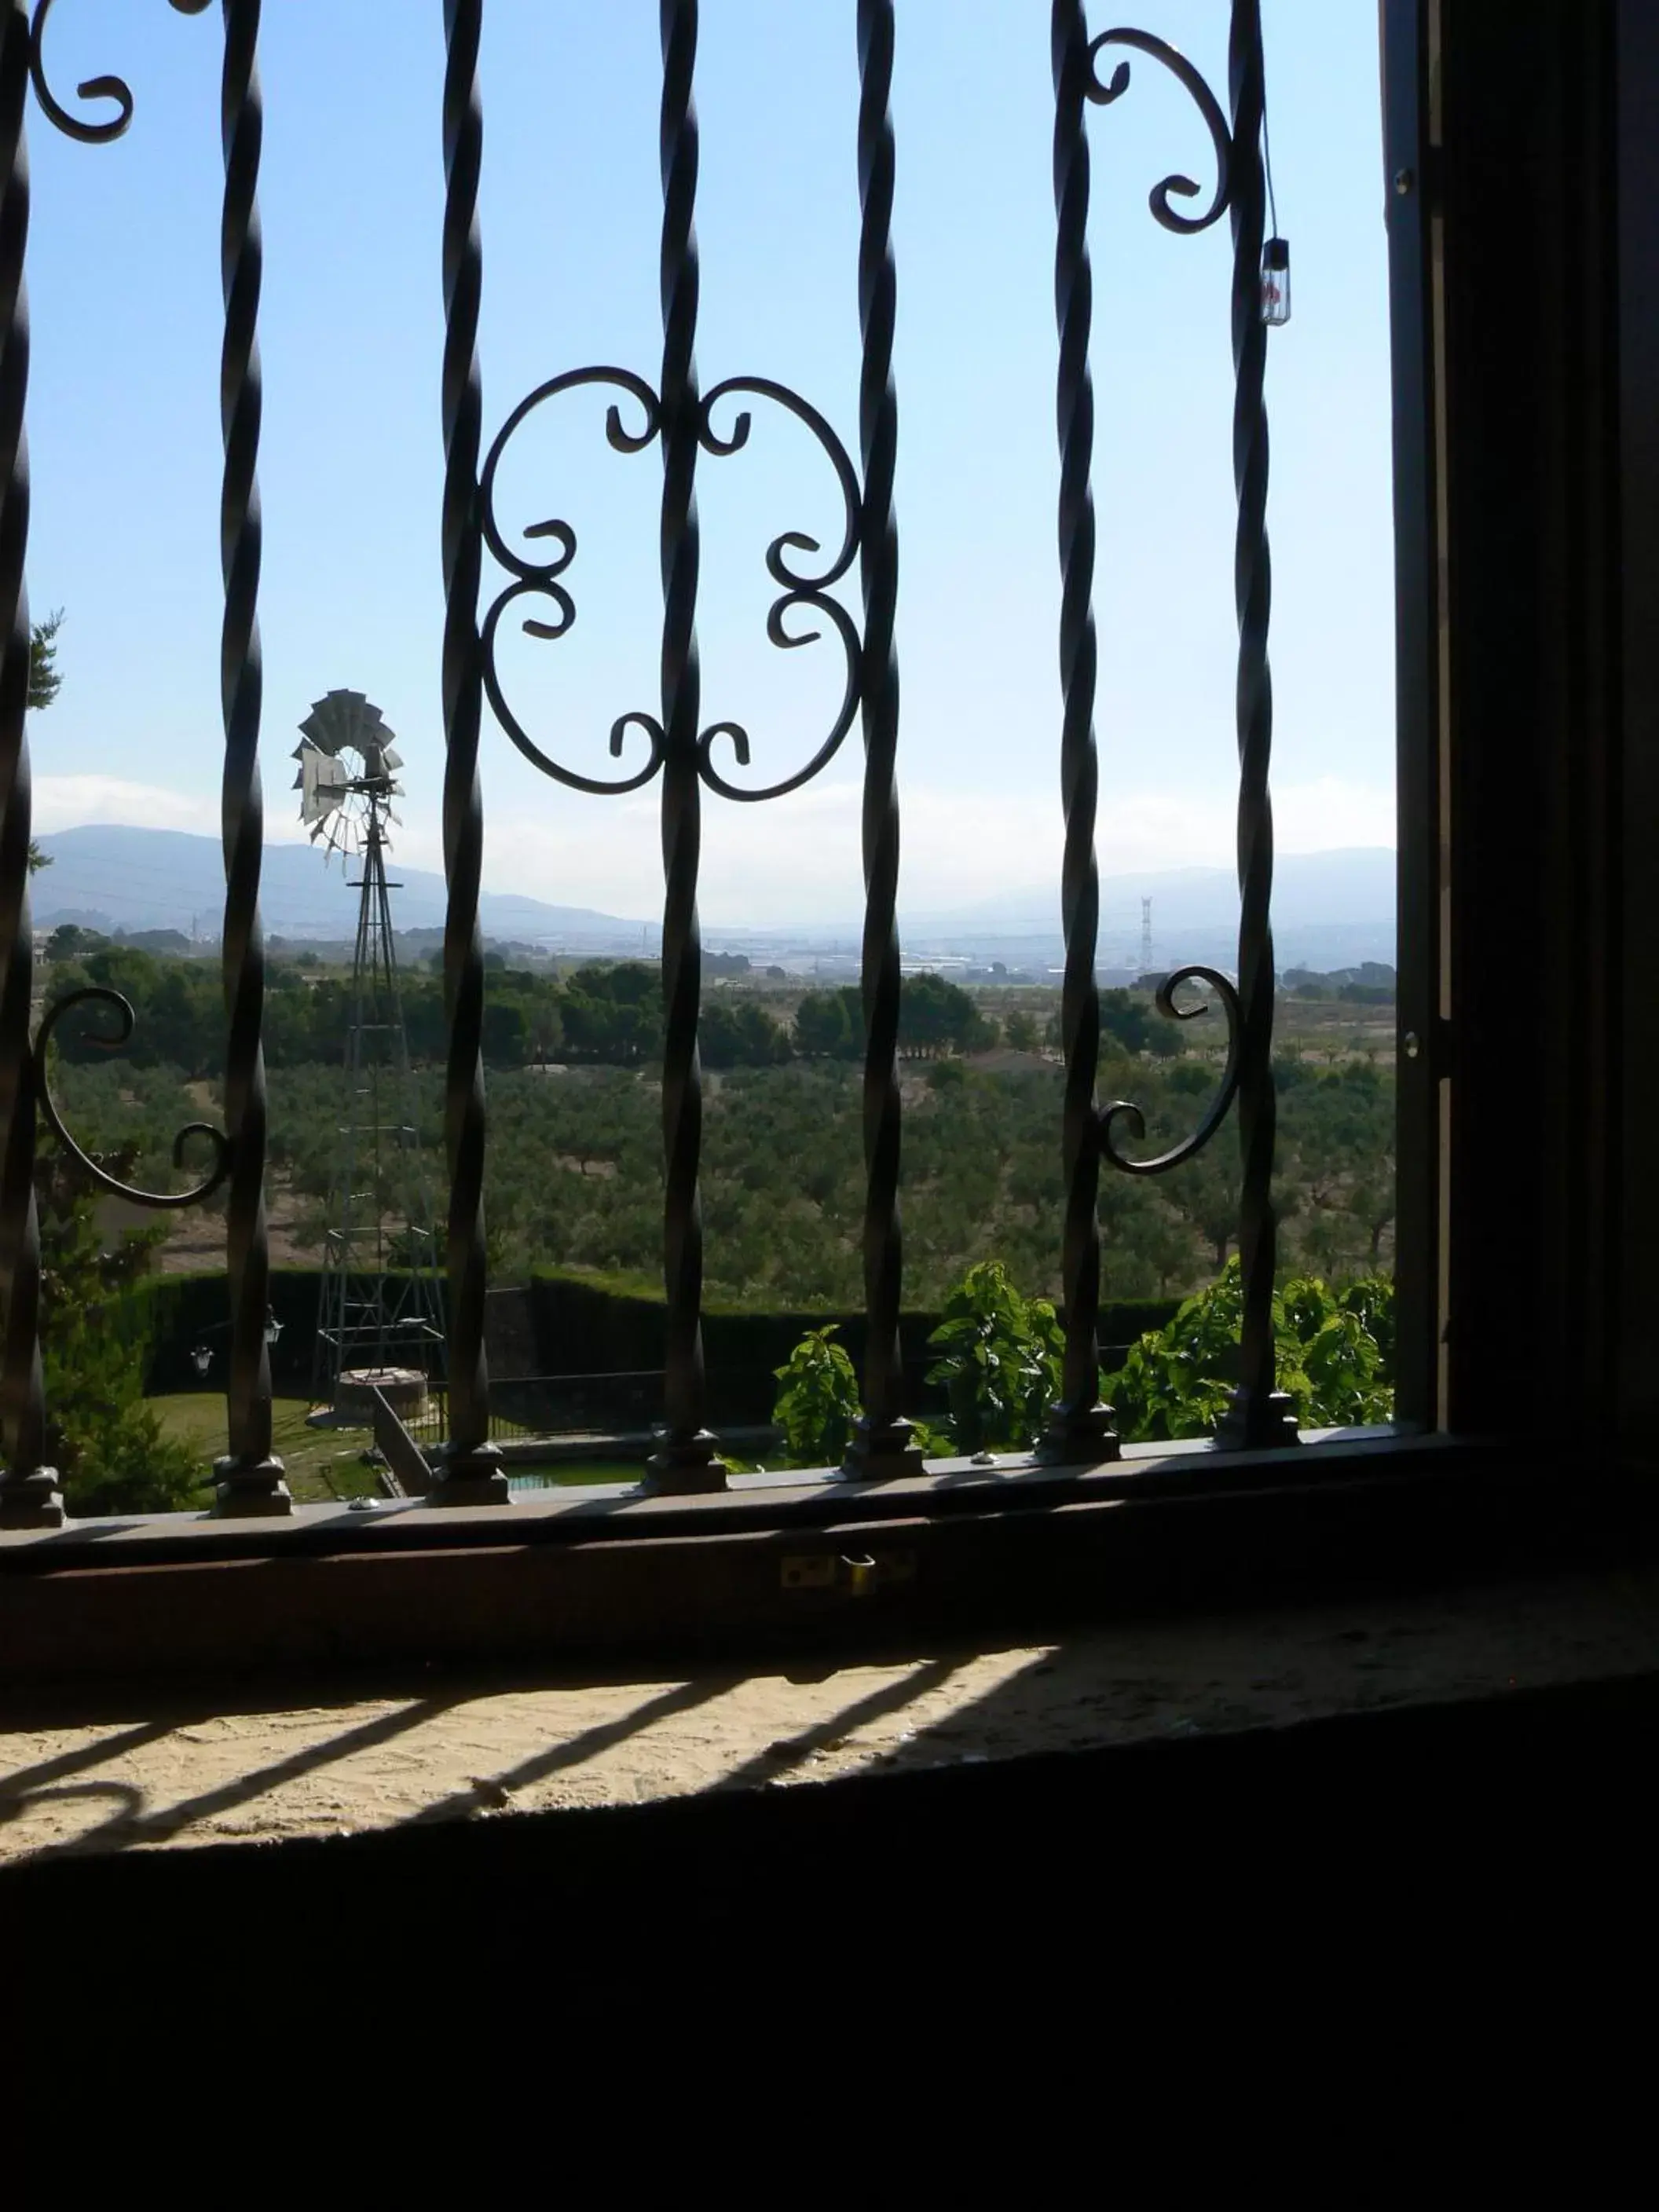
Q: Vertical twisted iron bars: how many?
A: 7